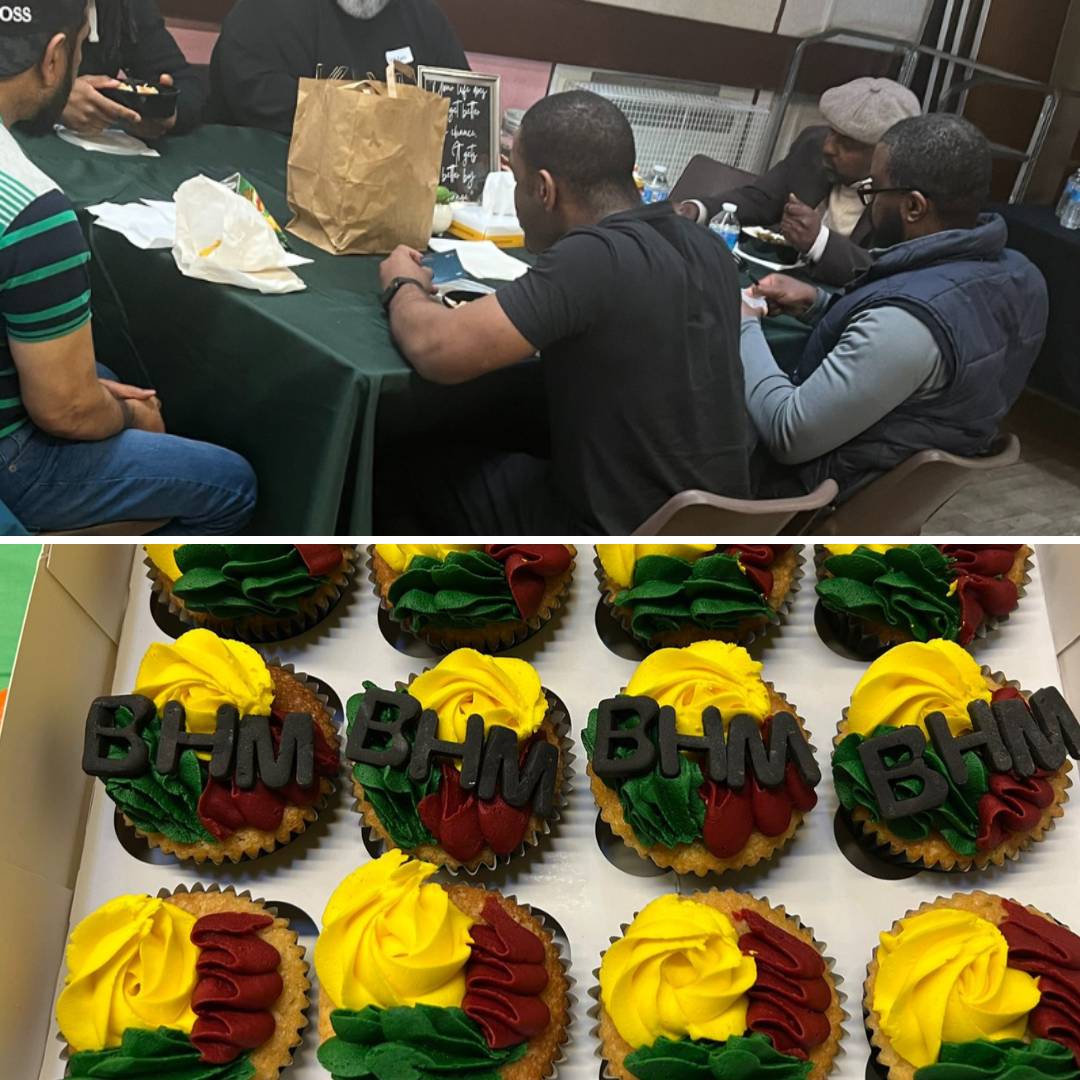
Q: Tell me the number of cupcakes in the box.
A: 12